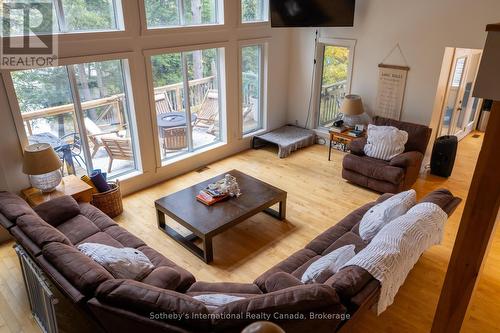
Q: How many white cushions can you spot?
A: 5